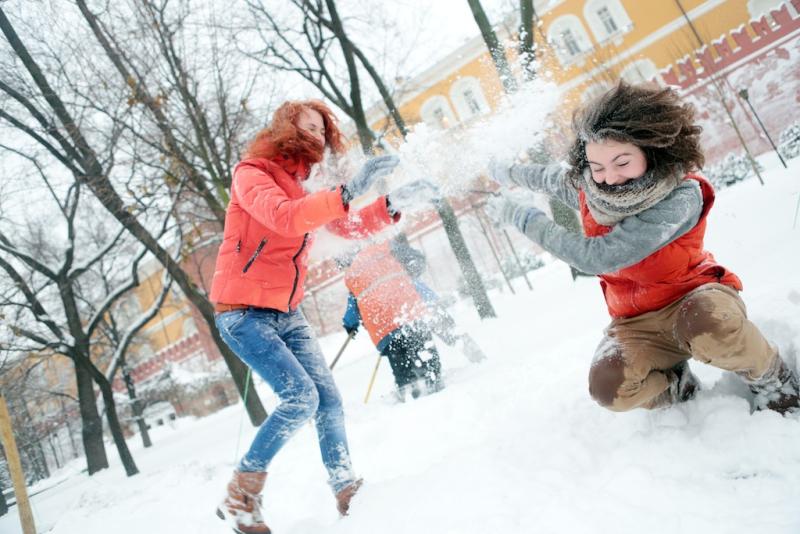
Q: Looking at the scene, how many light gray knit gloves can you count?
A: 4